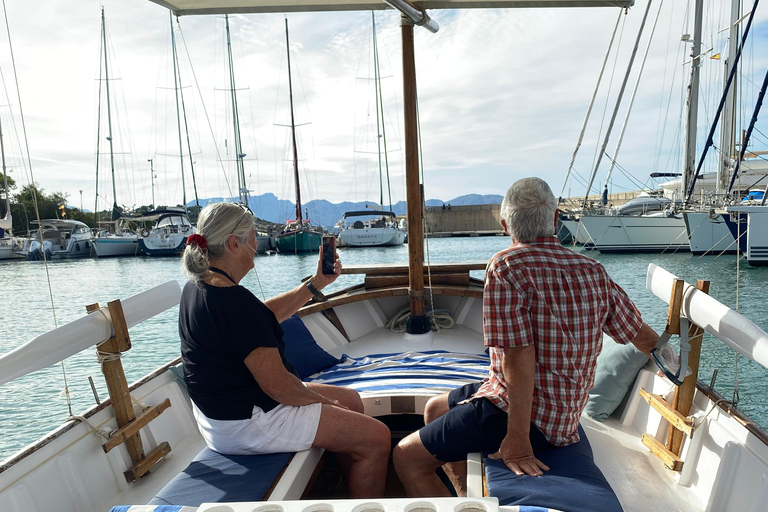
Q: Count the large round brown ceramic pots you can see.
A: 0